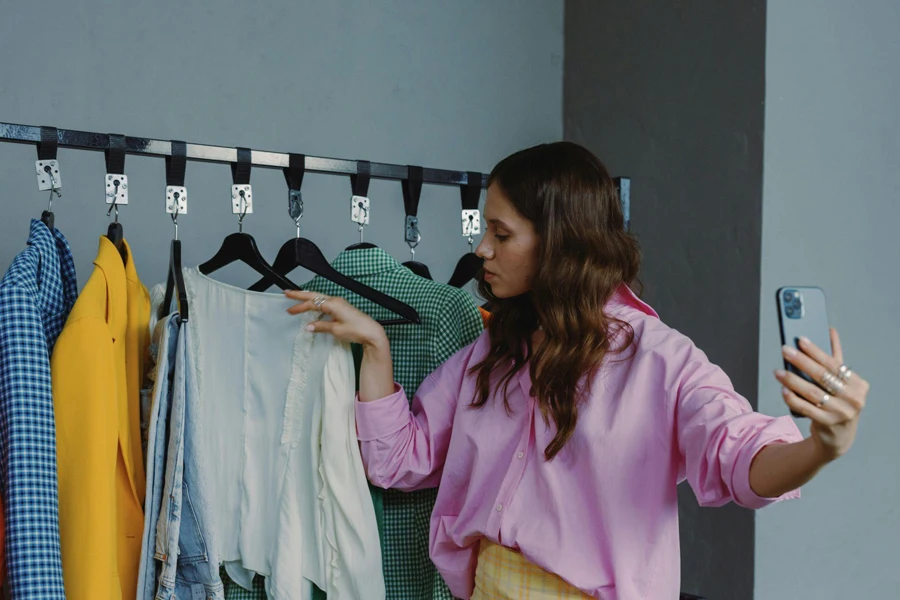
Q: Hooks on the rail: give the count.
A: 8